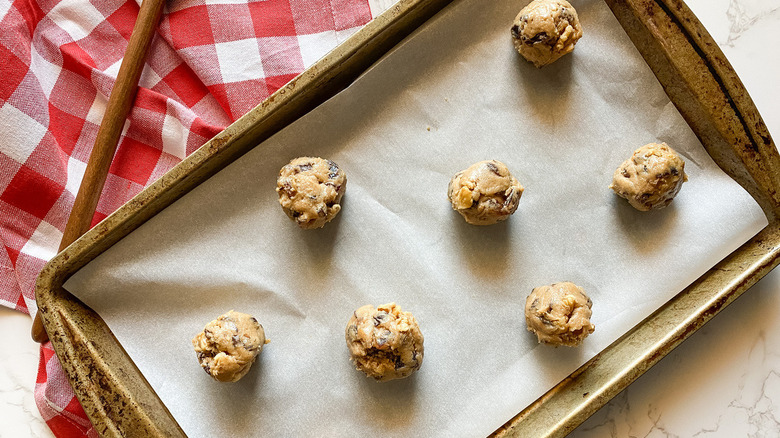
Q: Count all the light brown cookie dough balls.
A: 7